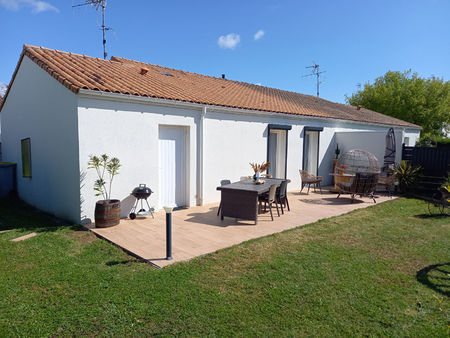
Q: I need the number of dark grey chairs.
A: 2